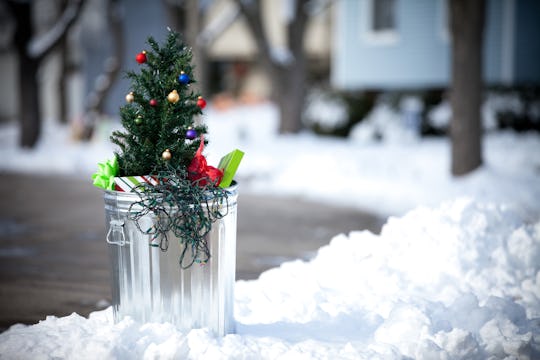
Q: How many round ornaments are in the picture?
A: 9